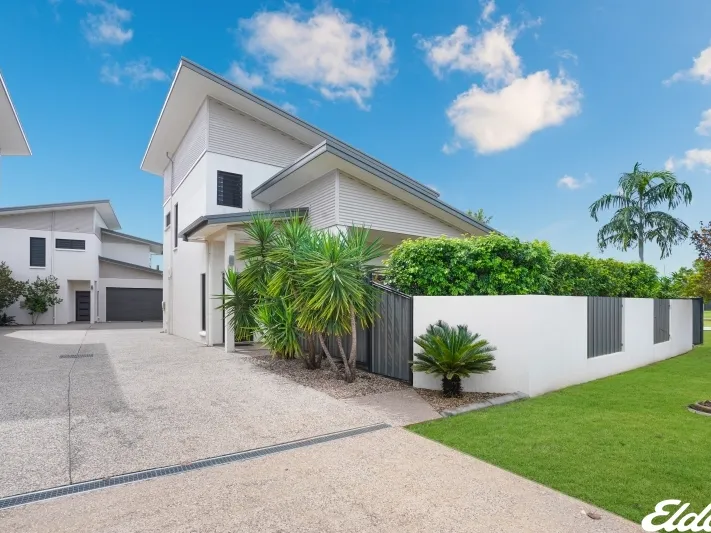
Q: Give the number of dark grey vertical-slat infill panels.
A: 2